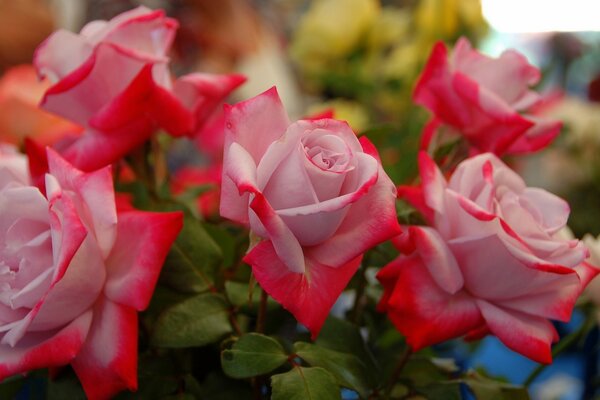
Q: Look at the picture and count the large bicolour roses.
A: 5